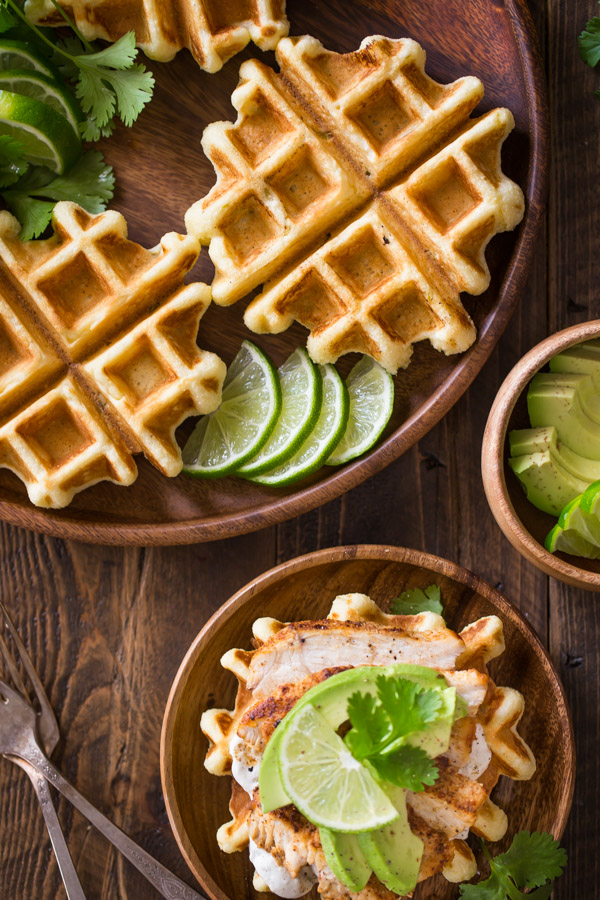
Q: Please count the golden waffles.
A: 4